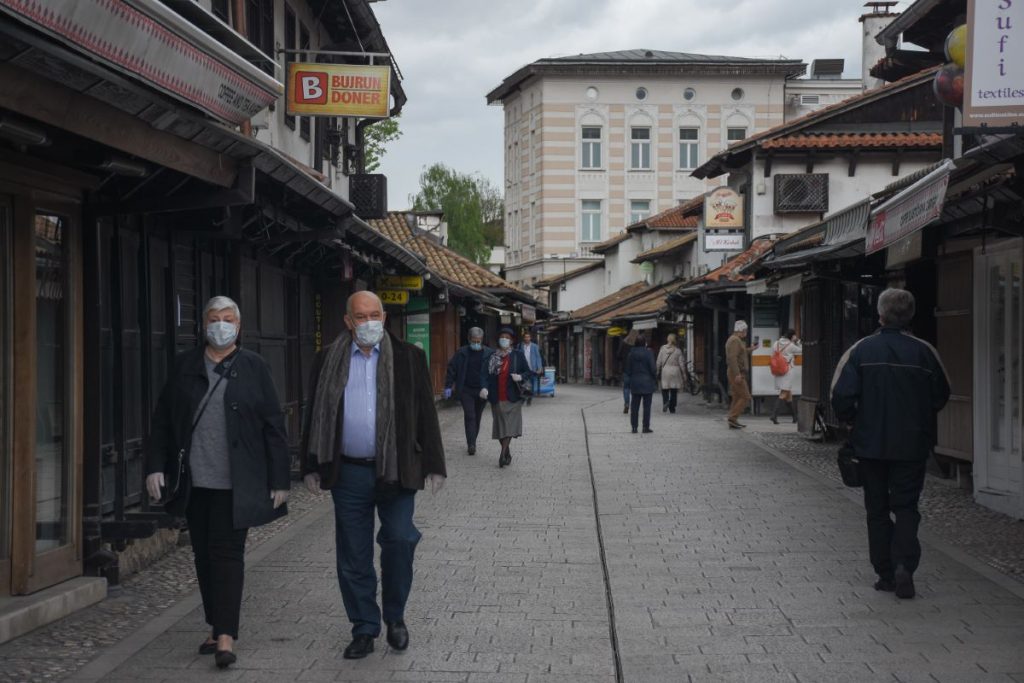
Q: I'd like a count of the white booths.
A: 1